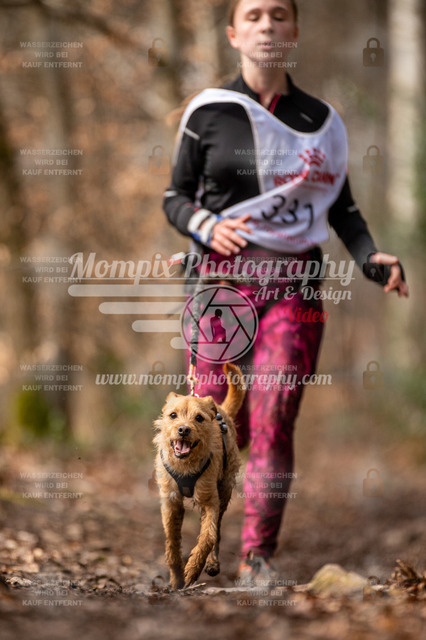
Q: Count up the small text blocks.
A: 12